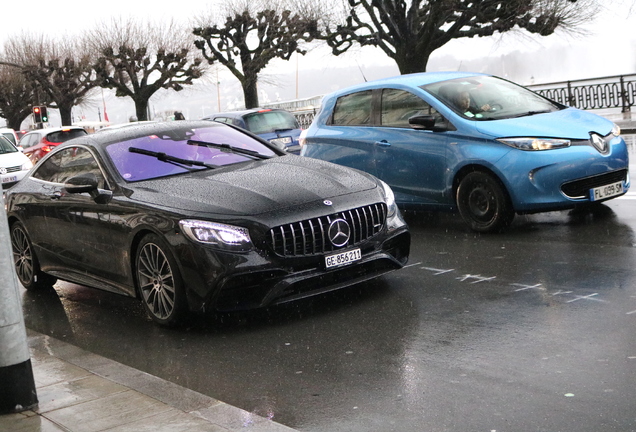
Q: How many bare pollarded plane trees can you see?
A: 5